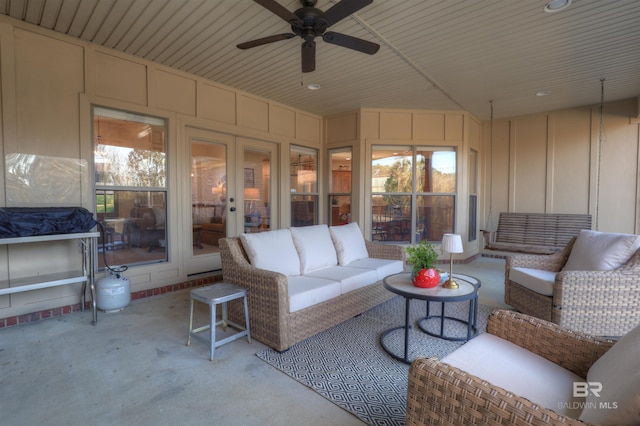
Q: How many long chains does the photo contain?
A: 2